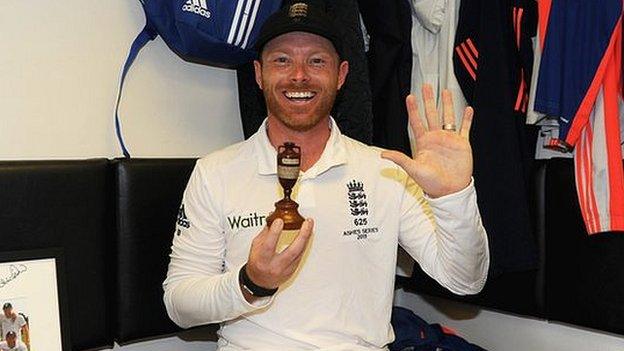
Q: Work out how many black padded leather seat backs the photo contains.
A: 4